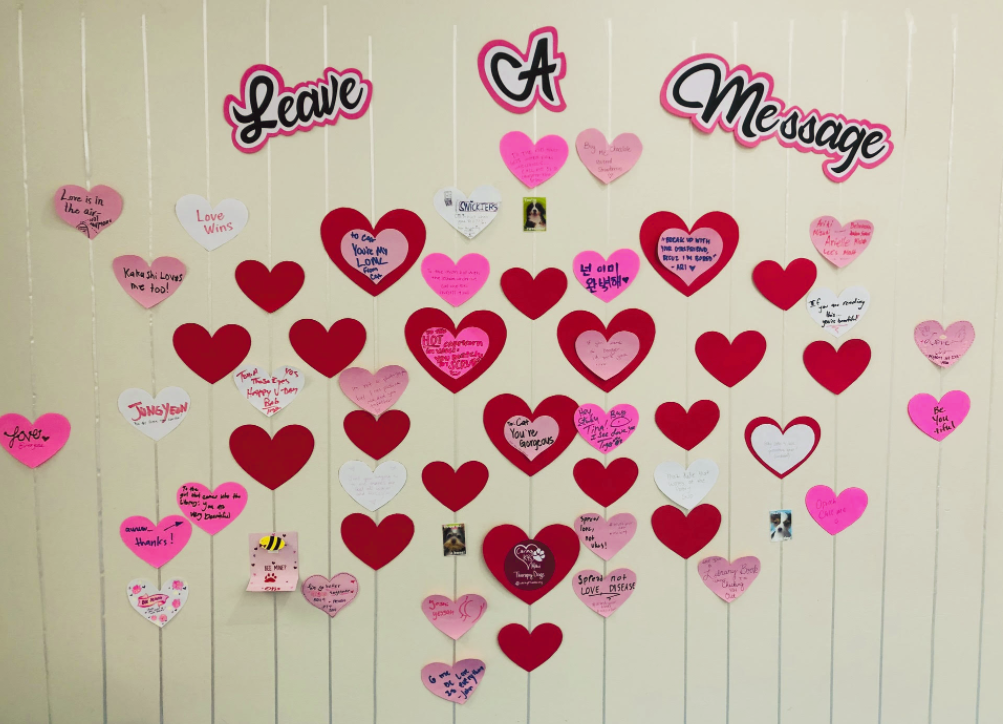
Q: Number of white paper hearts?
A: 9